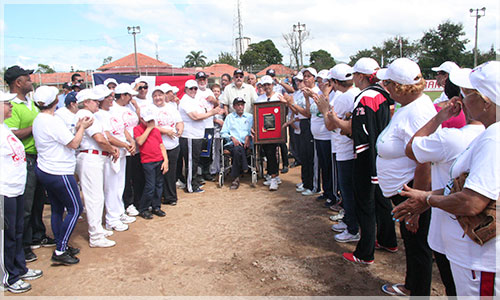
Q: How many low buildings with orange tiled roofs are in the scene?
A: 4